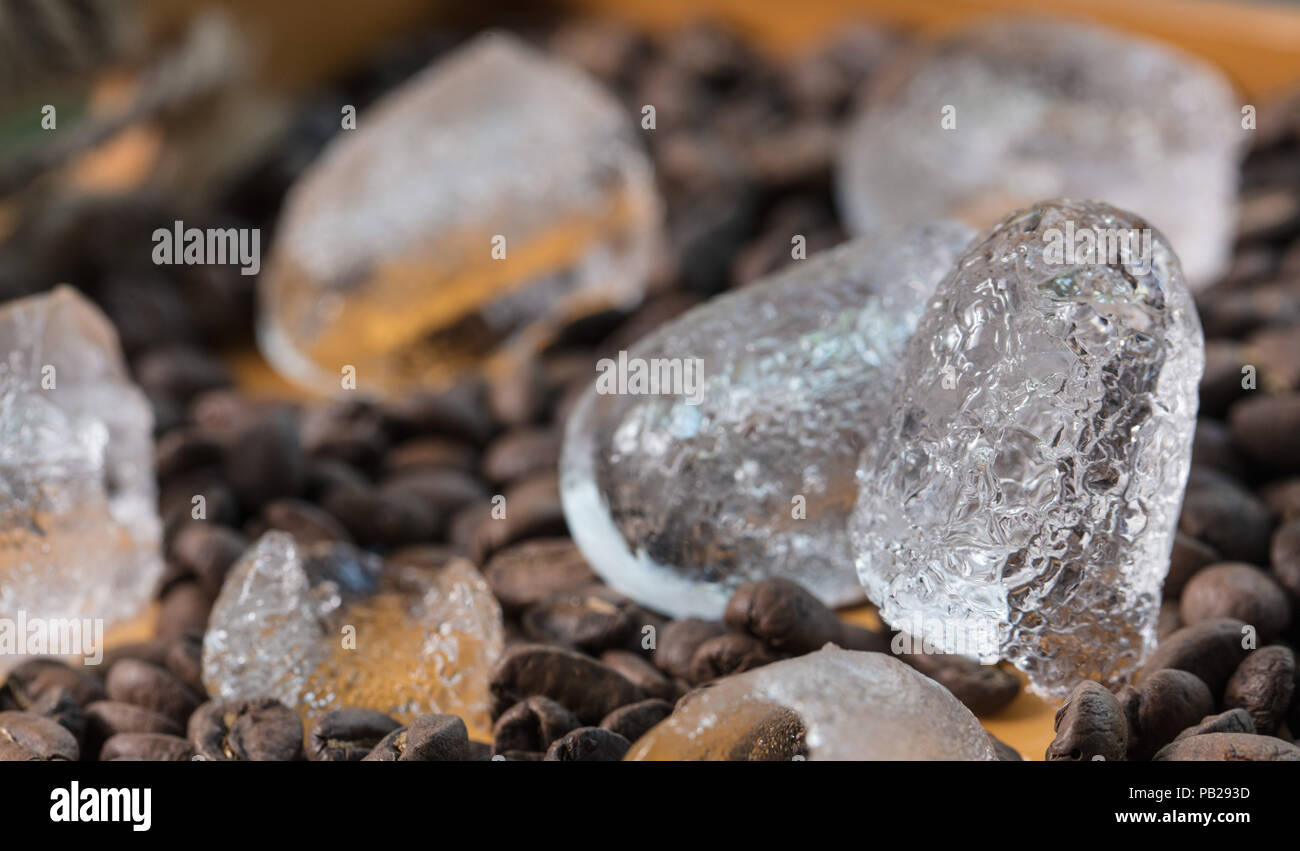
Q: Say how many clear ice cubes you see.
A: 7